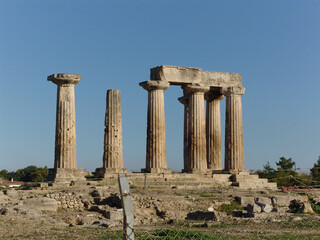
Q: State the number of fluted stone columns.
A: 7